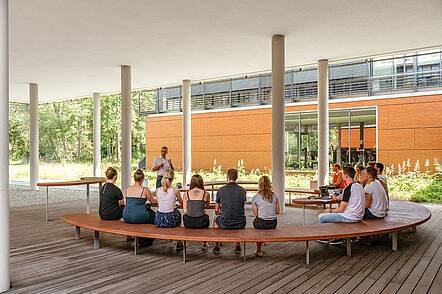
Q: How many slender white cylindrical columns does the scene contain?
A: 7